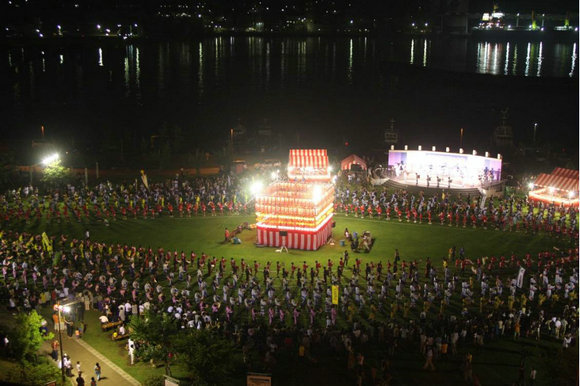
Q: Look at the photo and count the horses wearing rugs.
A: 0